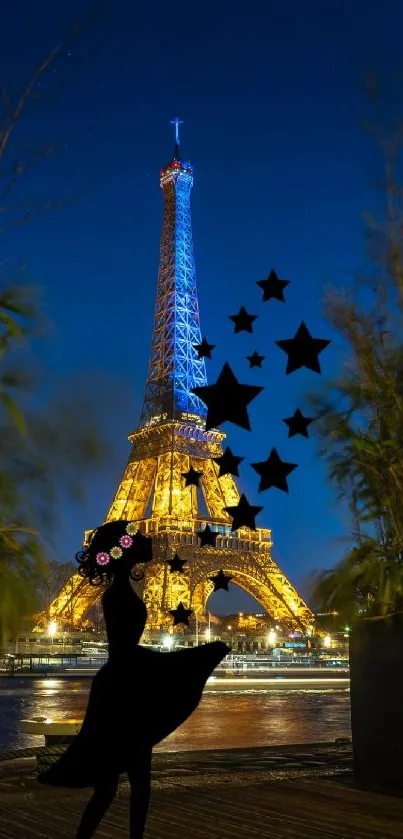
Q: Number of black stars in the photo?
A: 15